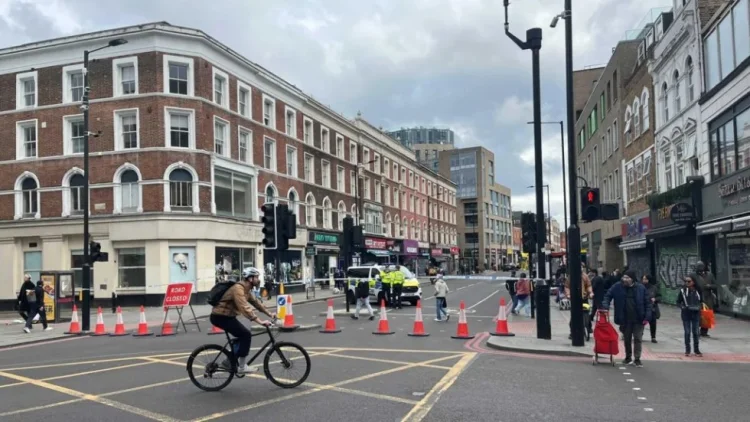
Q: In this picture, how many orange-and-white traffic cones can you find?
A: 12